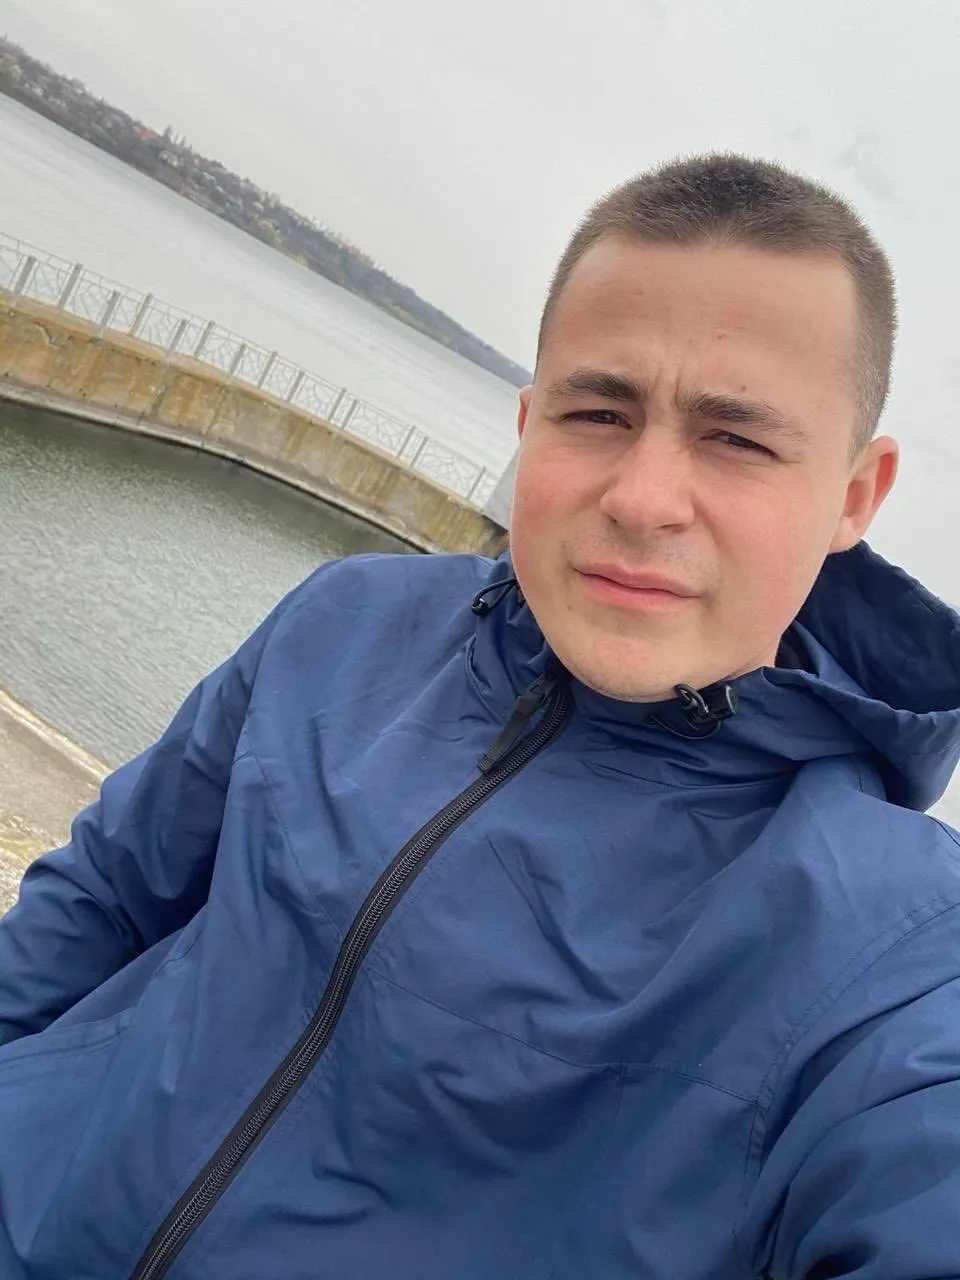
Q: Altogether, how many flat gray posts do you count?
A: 14